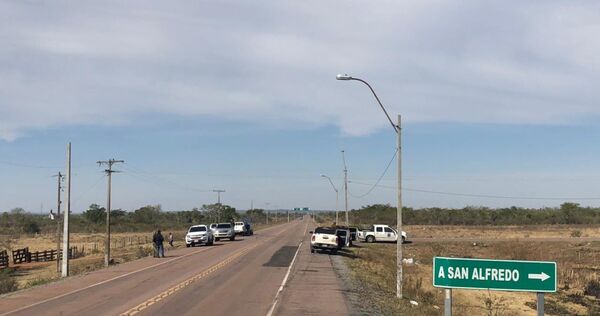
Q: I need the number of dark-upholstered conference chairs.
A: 0